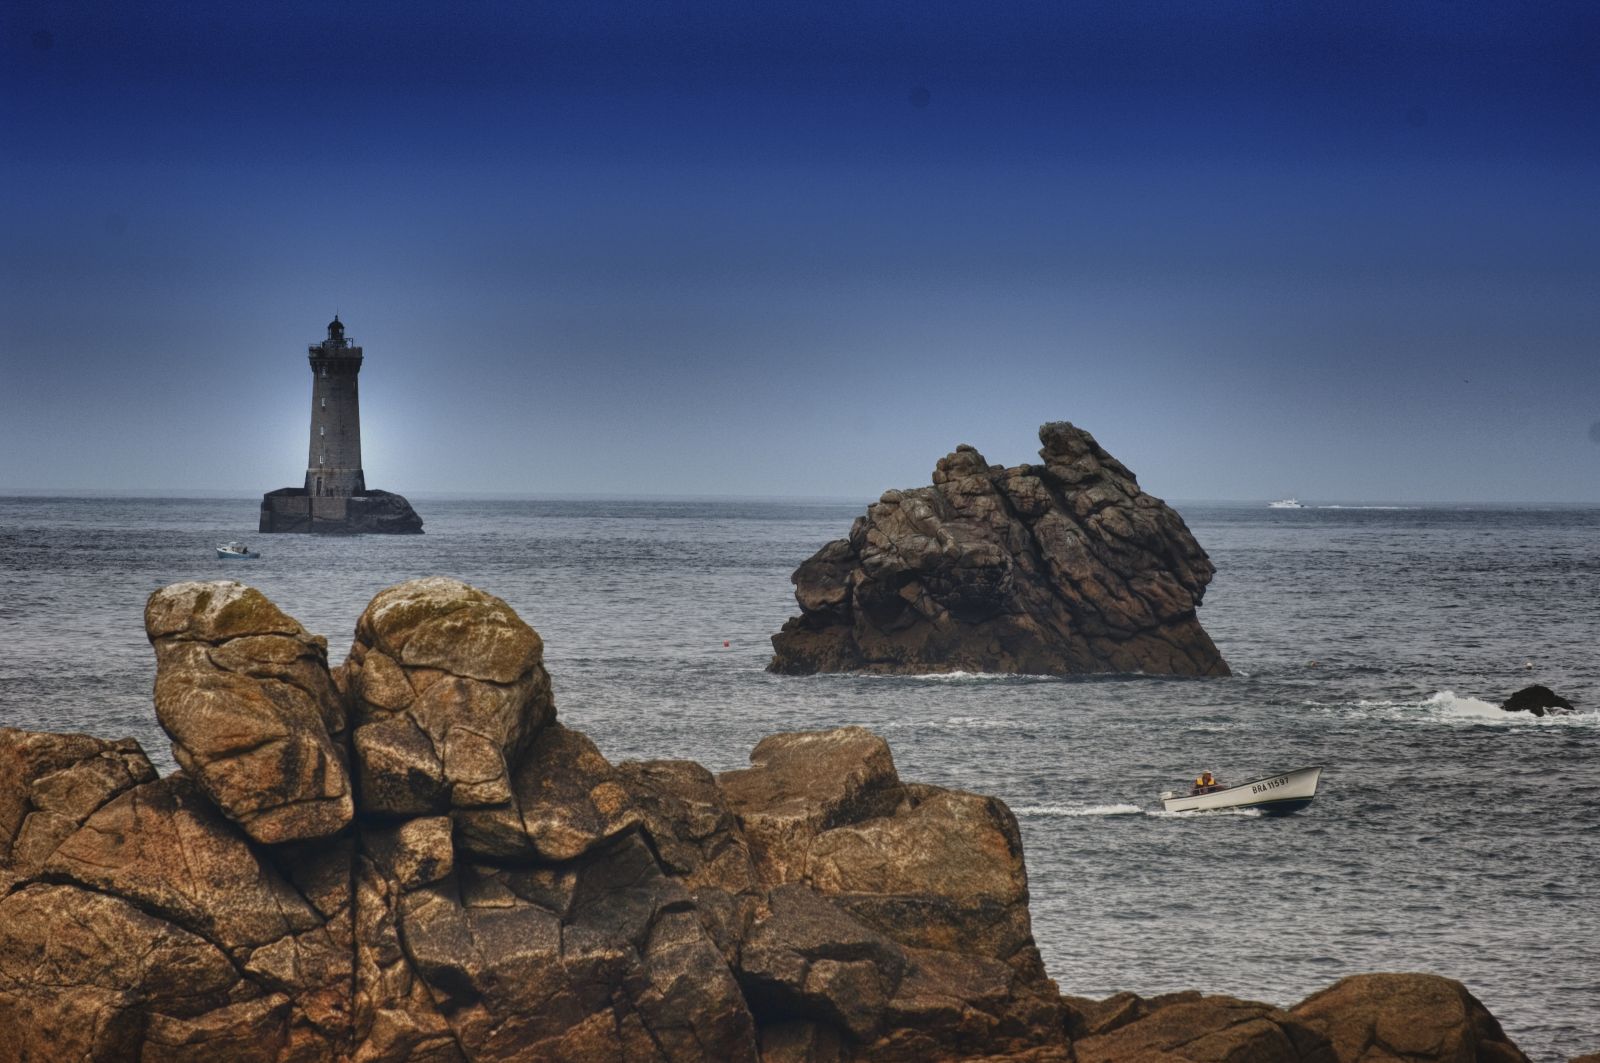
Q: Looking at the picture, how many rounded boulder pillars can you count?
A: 2